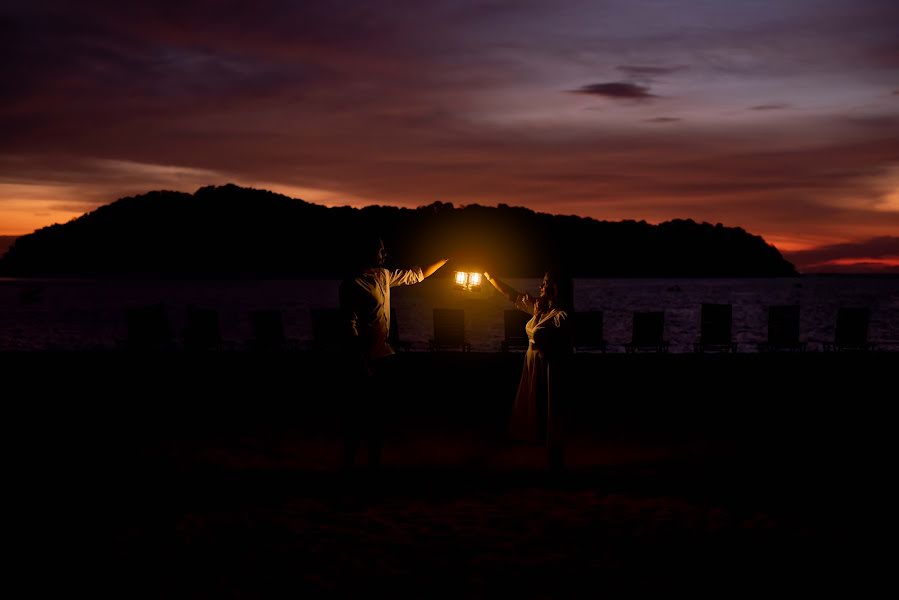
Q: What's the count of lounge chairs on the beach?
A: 12